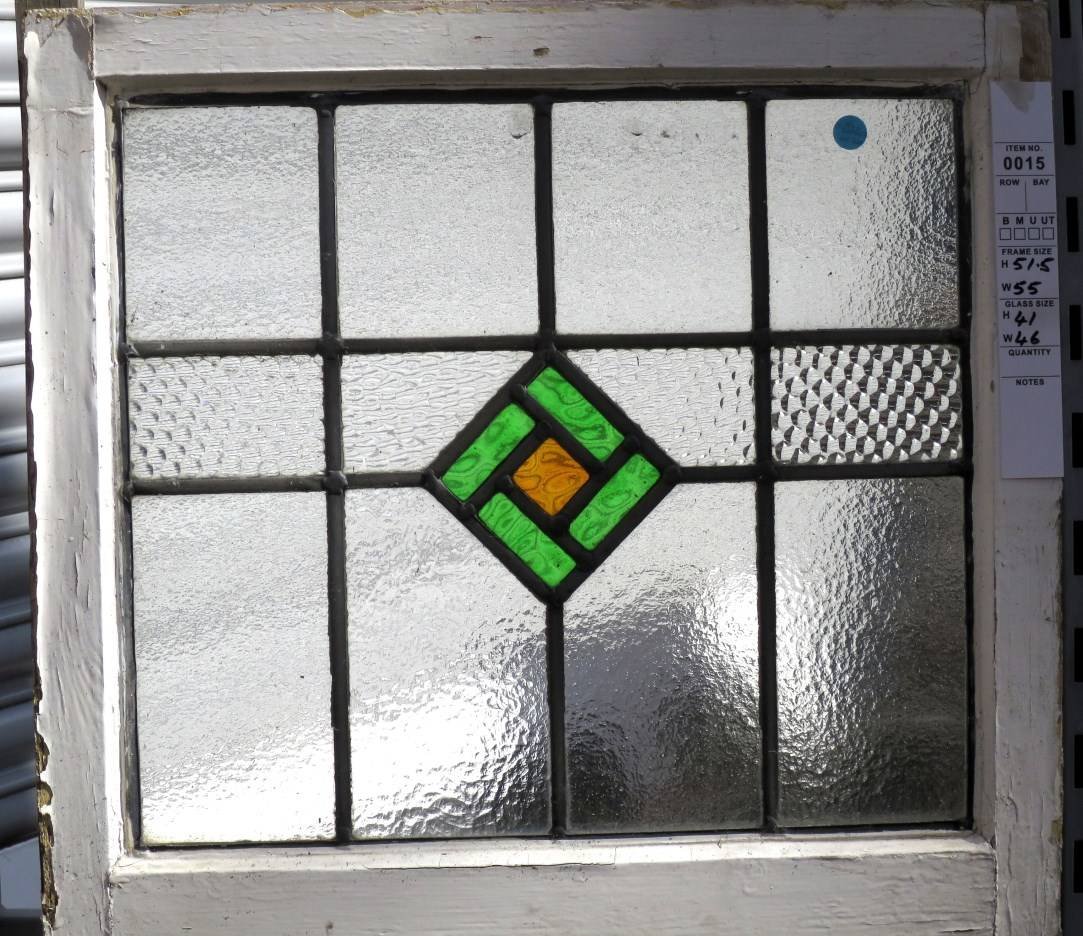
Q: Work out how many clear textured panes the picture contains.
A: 12